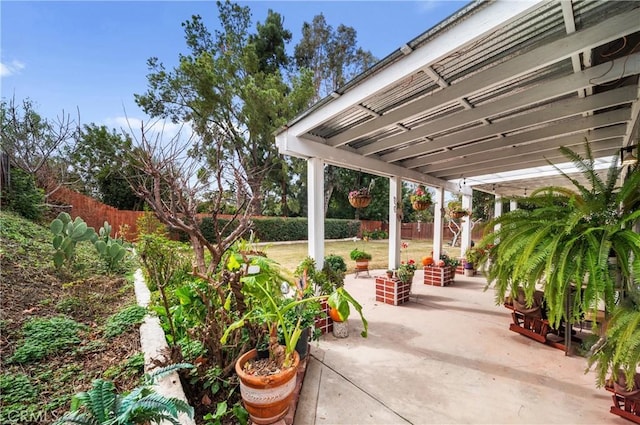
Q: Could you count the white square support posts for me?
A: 6